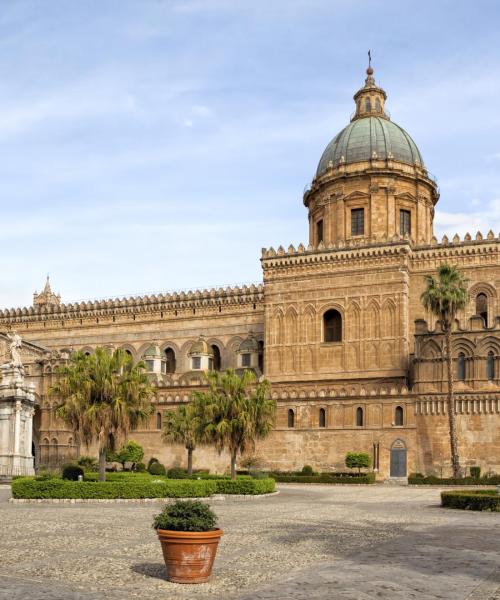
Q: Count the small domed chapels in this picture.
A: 3